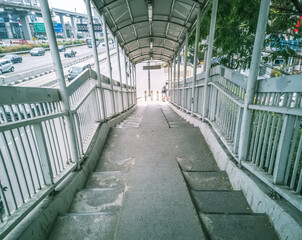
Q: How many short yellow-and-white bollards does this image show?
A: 3